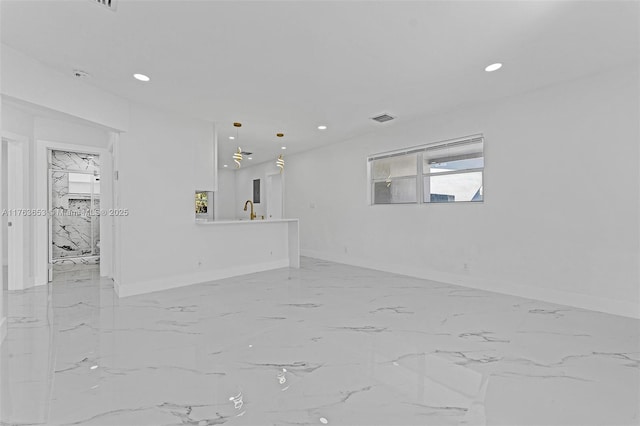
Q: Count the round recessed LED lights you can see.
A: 7